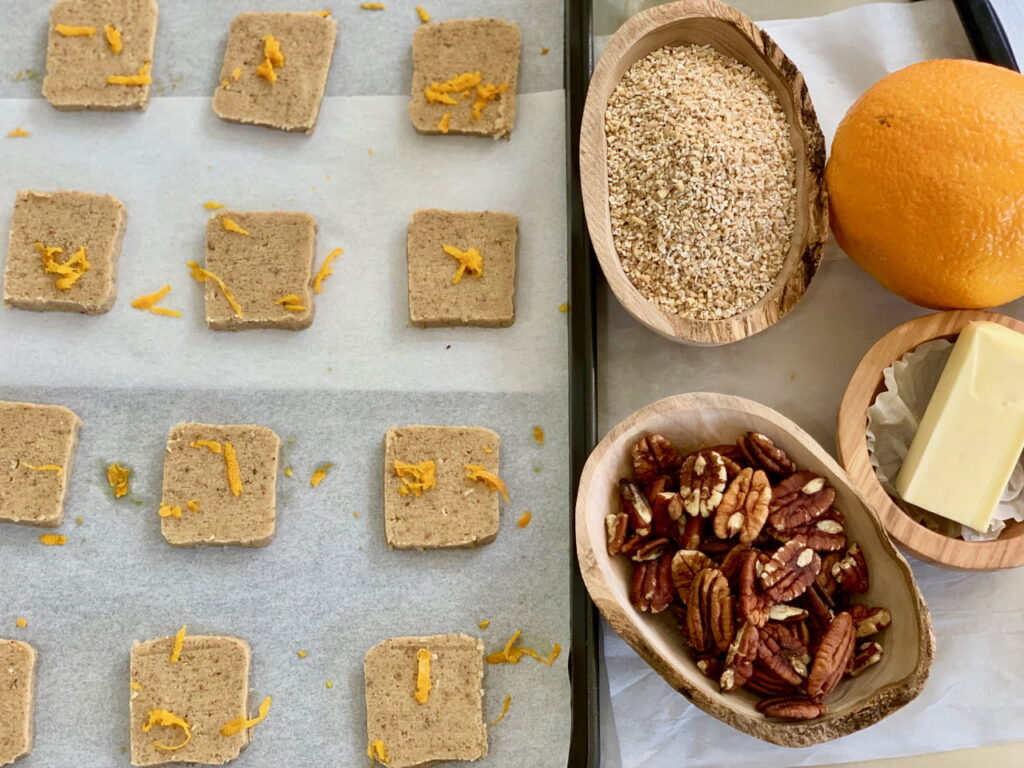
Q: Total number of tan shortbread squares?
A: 12